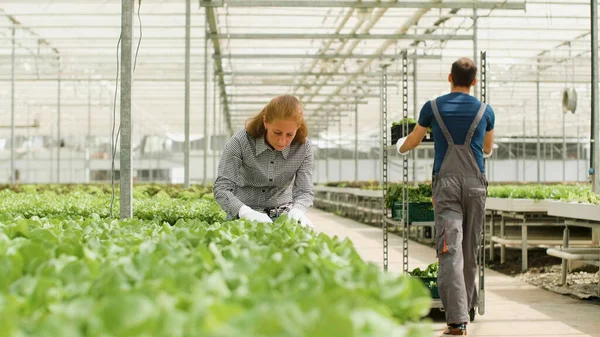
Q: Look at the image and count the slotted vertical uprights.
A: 3